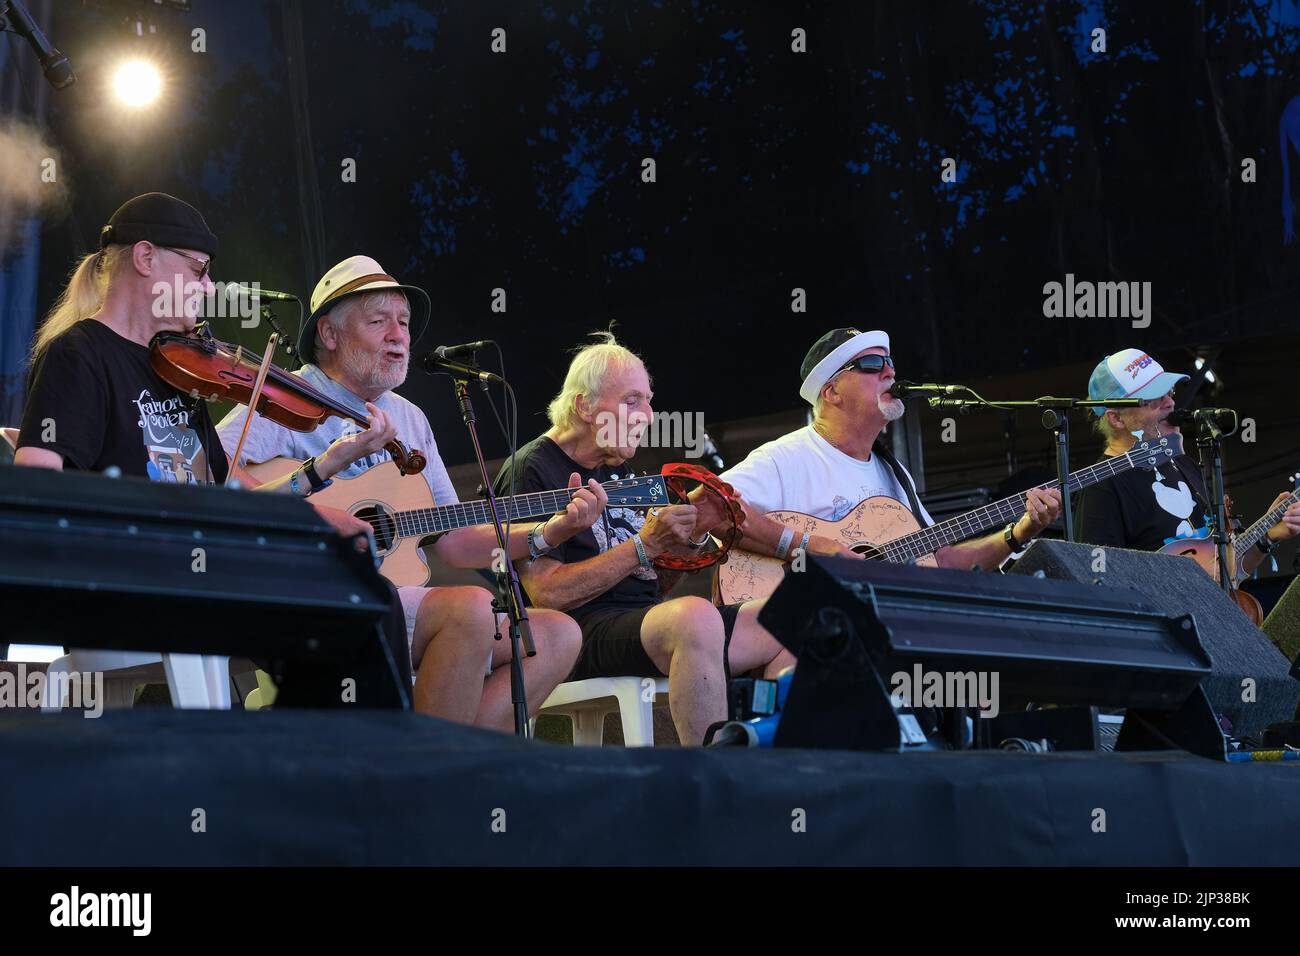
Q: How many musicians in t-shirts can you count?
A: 5